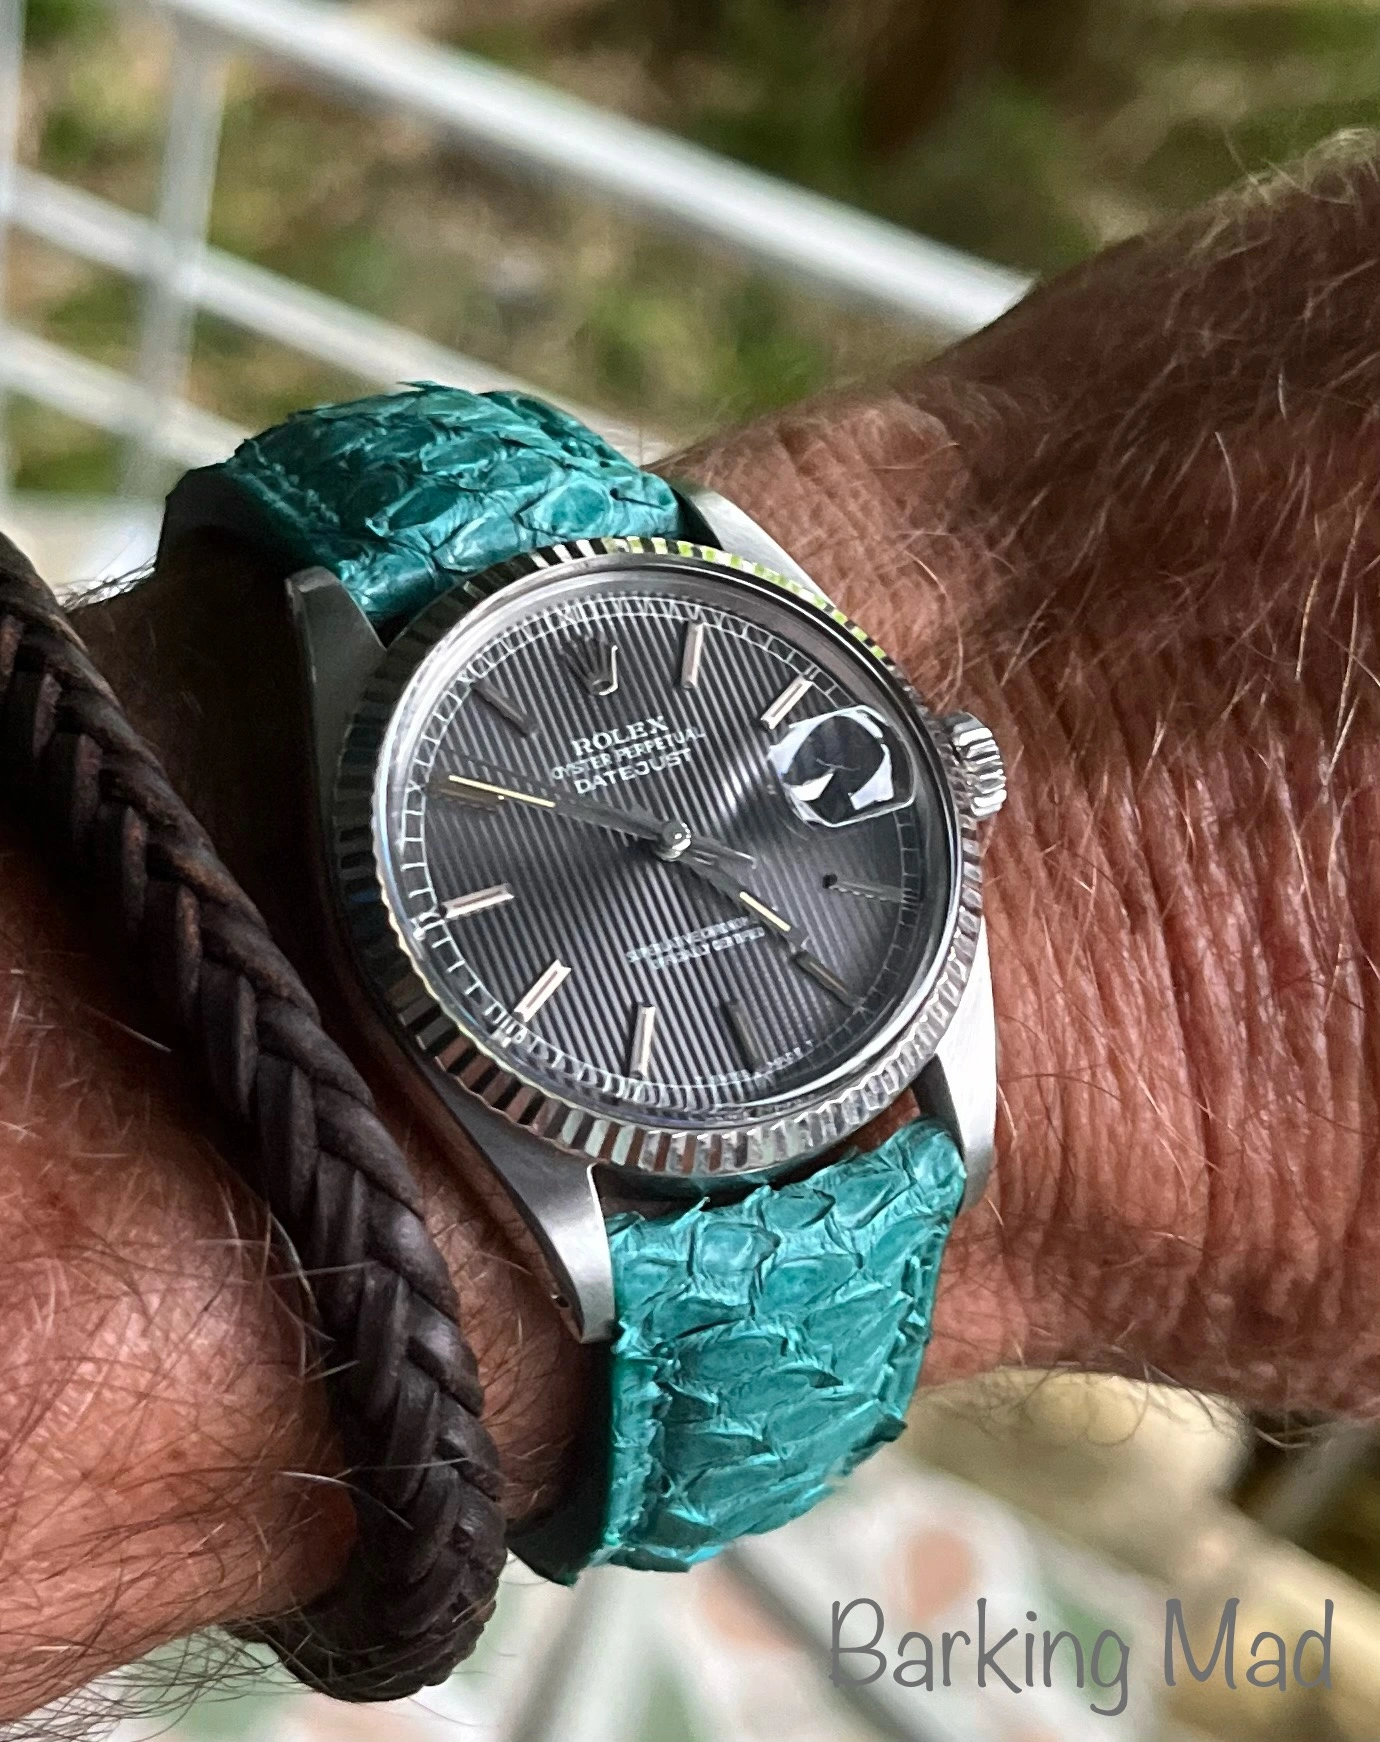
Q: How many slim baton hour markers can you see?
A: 10